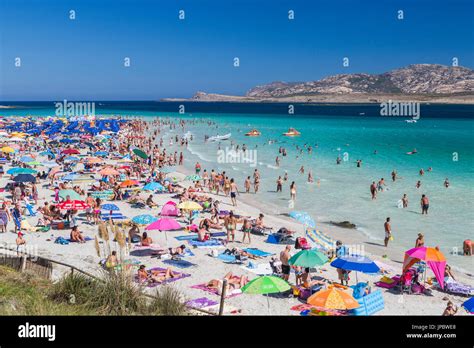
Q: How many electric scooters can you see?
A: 0